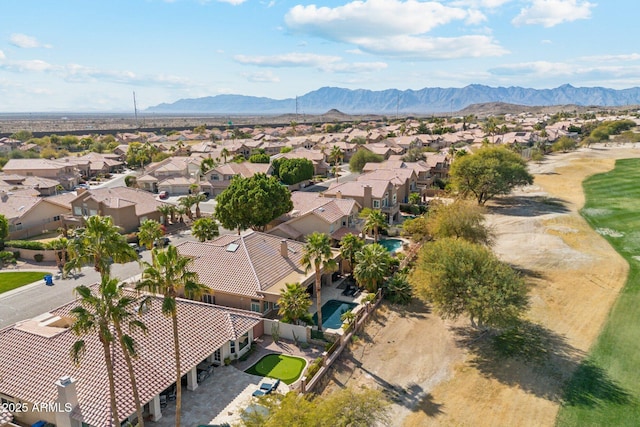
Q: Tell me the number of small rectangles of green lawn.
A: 2